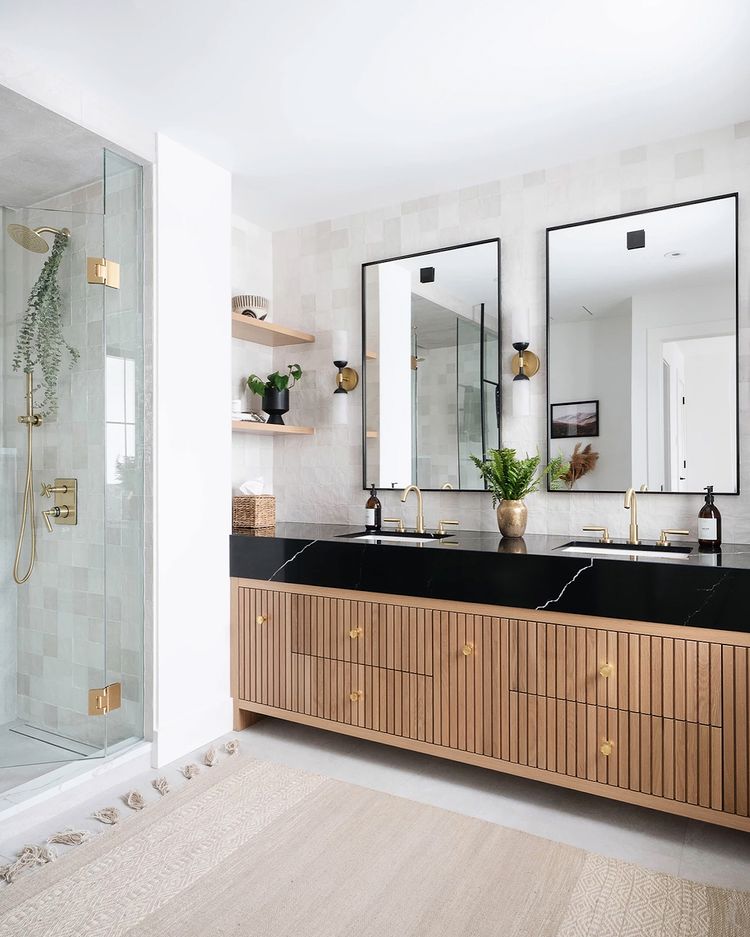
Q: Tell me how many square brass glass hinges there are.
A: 2